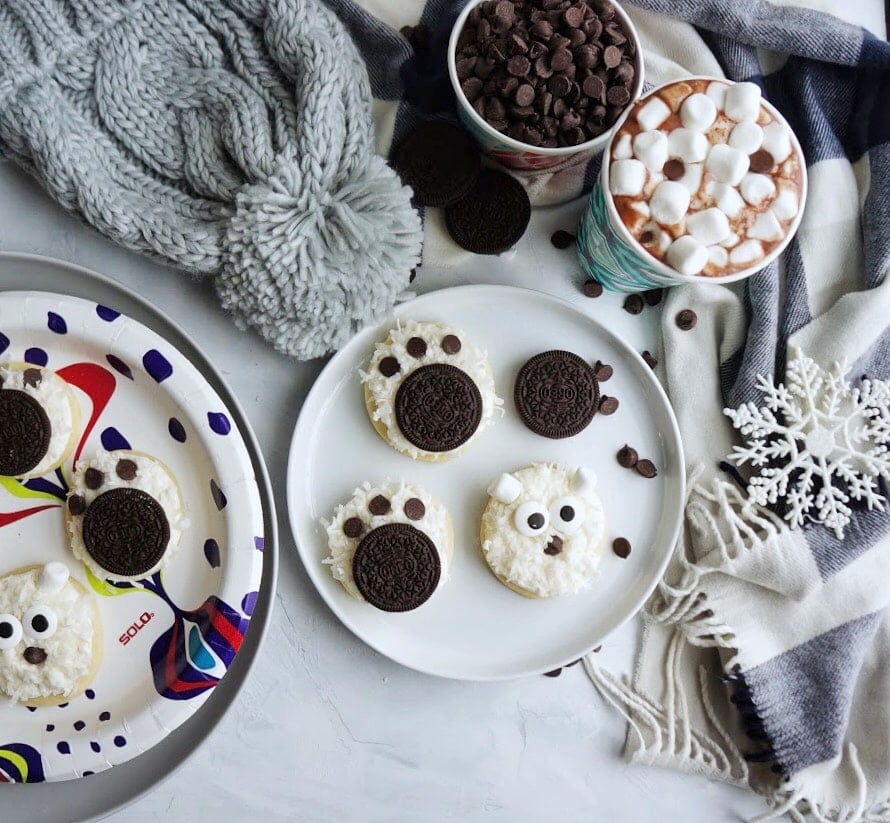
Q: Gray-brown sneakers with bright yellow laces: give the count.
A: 0